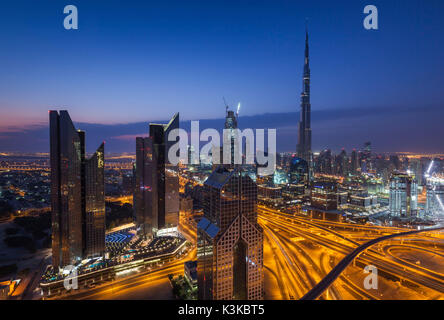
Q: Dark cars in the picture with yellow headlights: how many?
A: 0